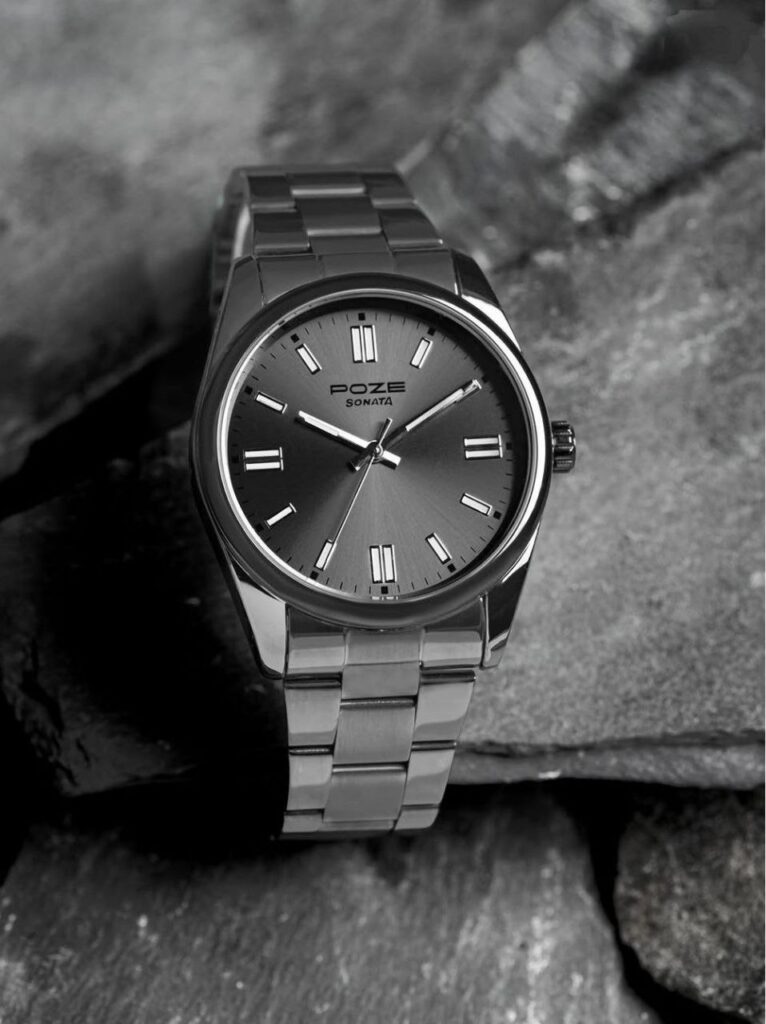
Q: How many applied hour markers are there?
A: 12